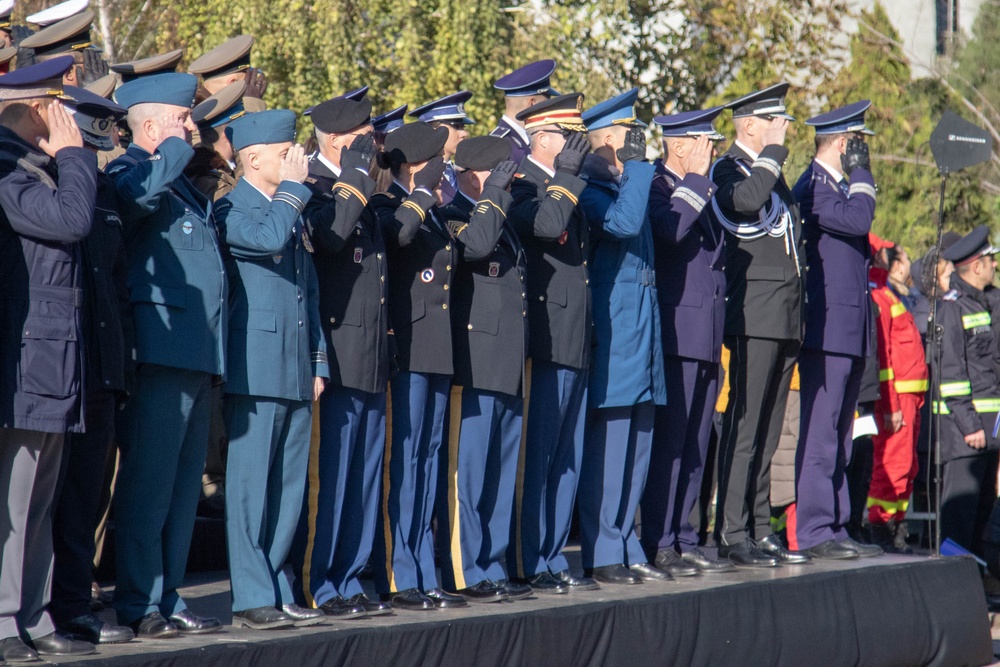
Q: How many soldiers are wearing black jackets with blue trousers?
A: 4